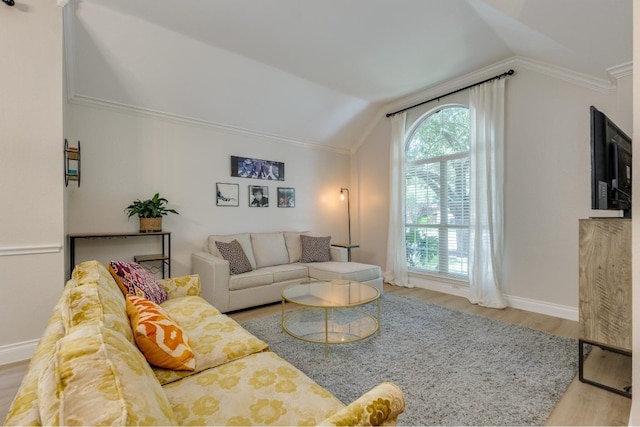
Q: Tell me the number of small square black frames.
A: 3